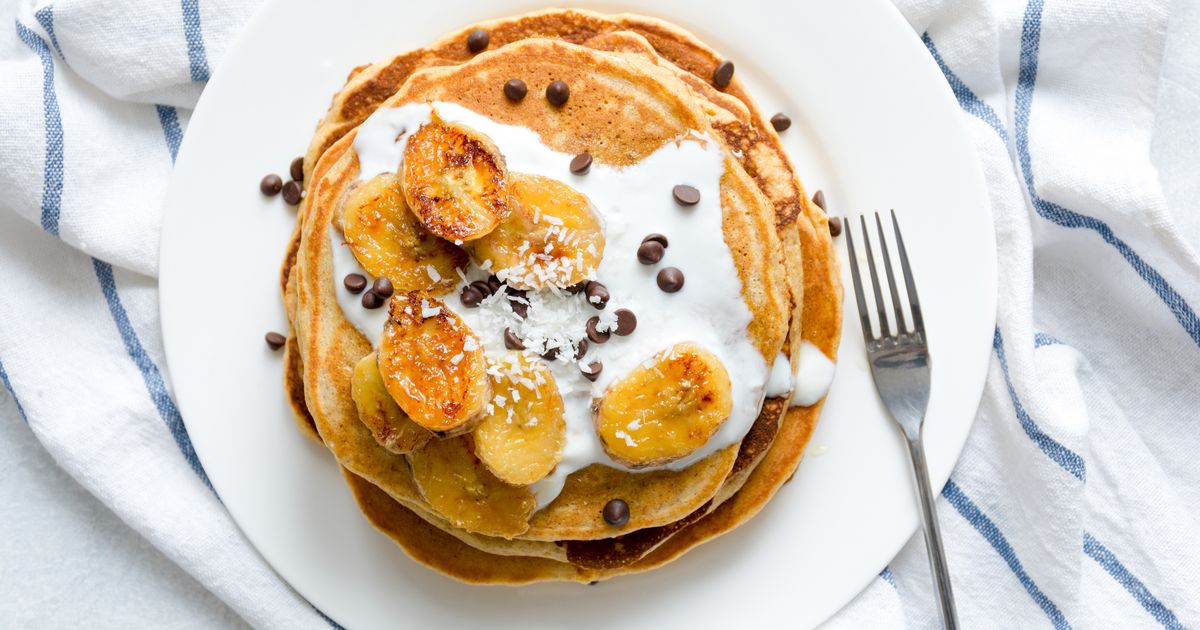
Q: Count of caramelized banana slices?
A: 8